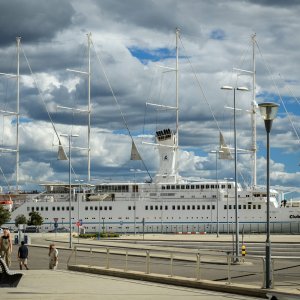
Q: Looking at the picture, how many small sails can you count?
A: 3